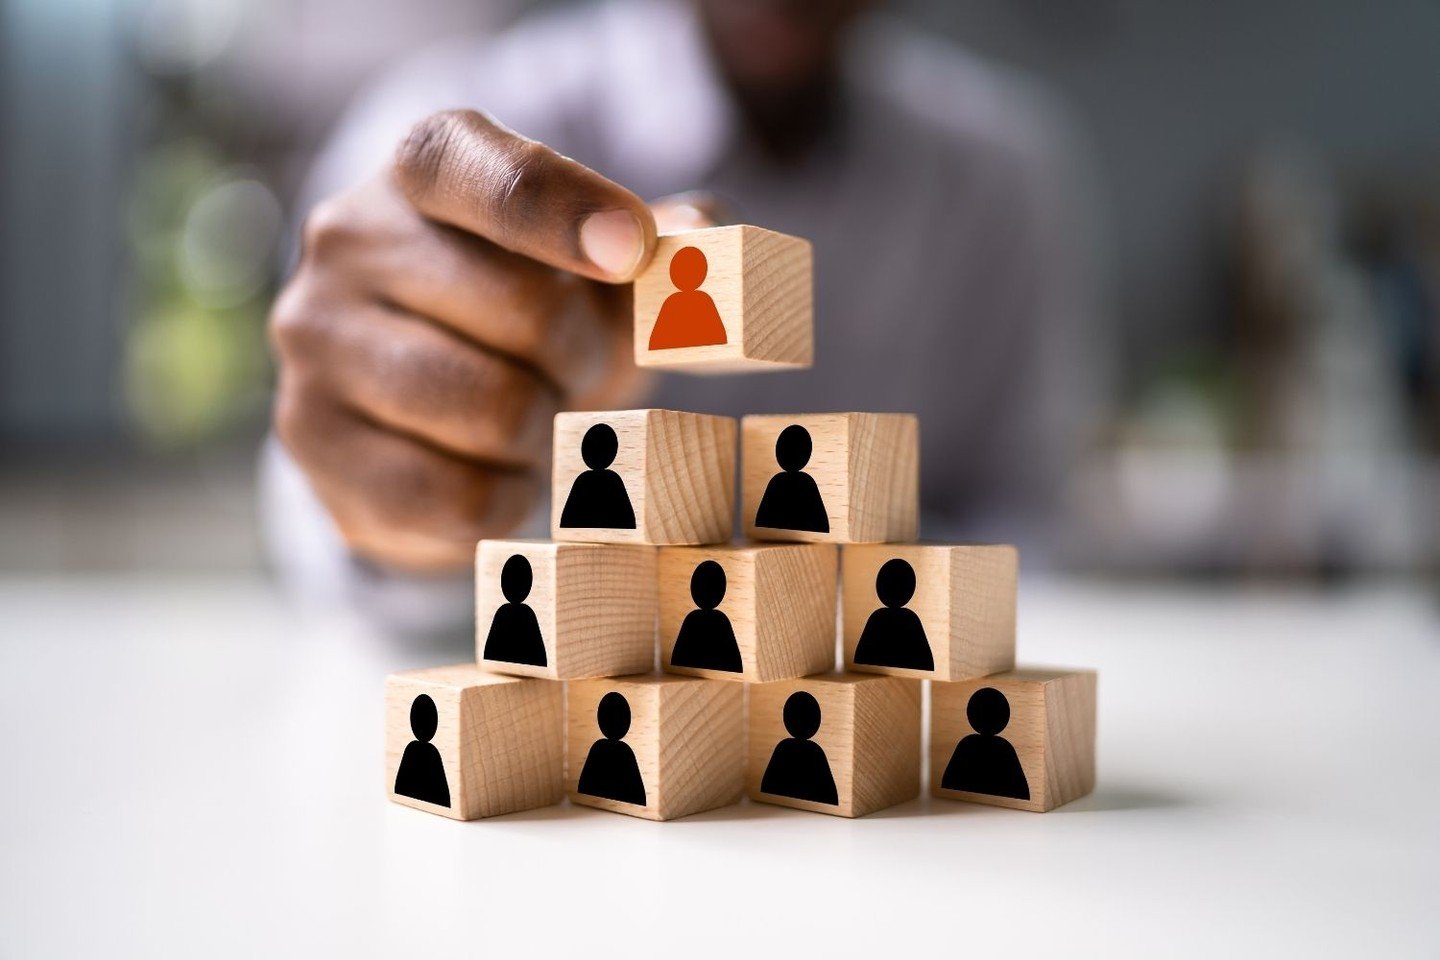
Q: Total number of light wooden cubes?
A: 10